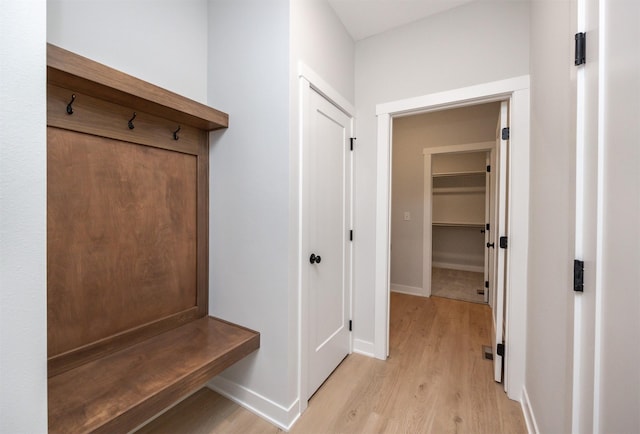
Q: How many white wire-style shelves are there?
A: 2